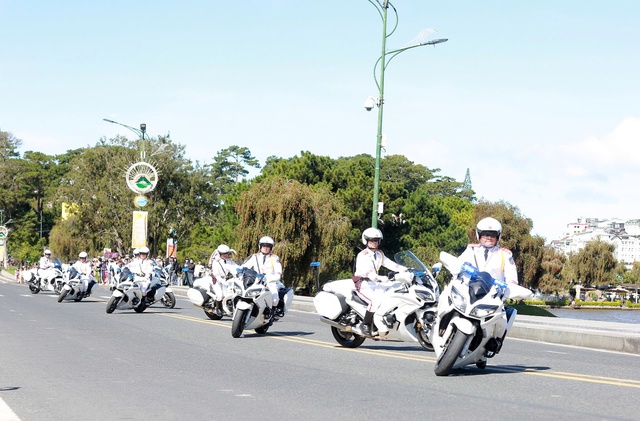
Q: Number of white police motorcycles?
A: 8